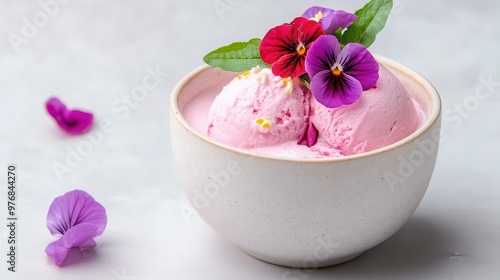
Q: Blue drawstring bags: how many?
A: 0